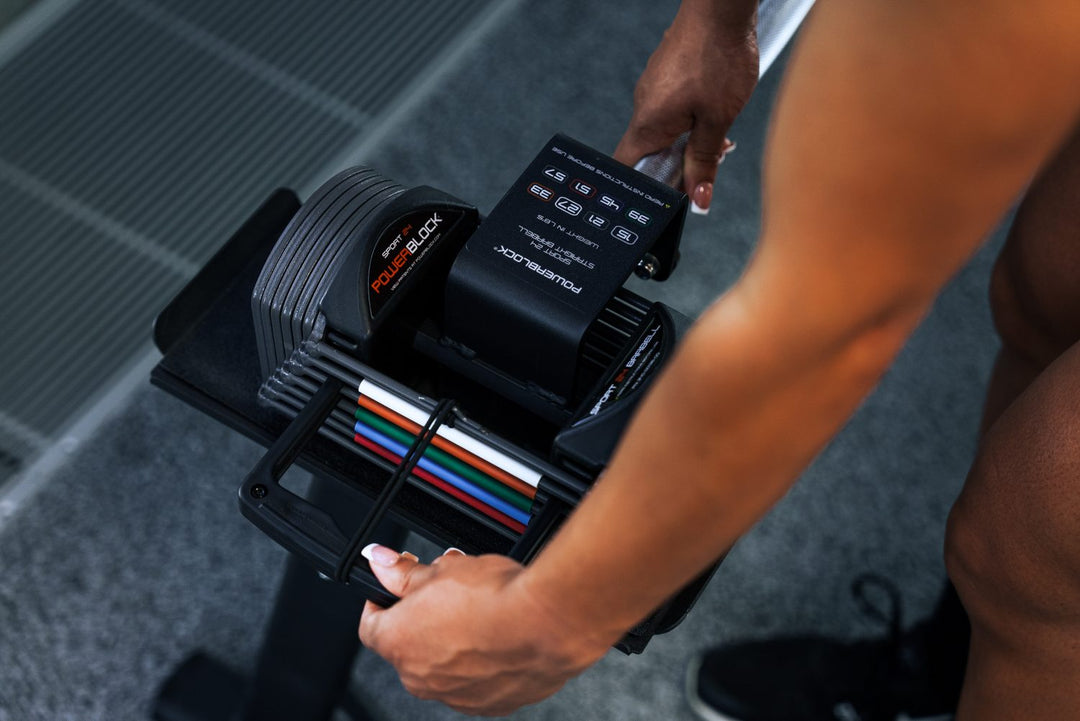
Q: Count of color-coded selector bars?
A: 5